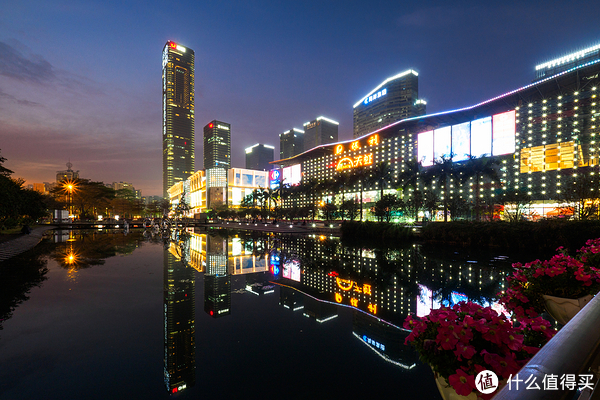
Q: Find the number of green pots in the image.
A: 0